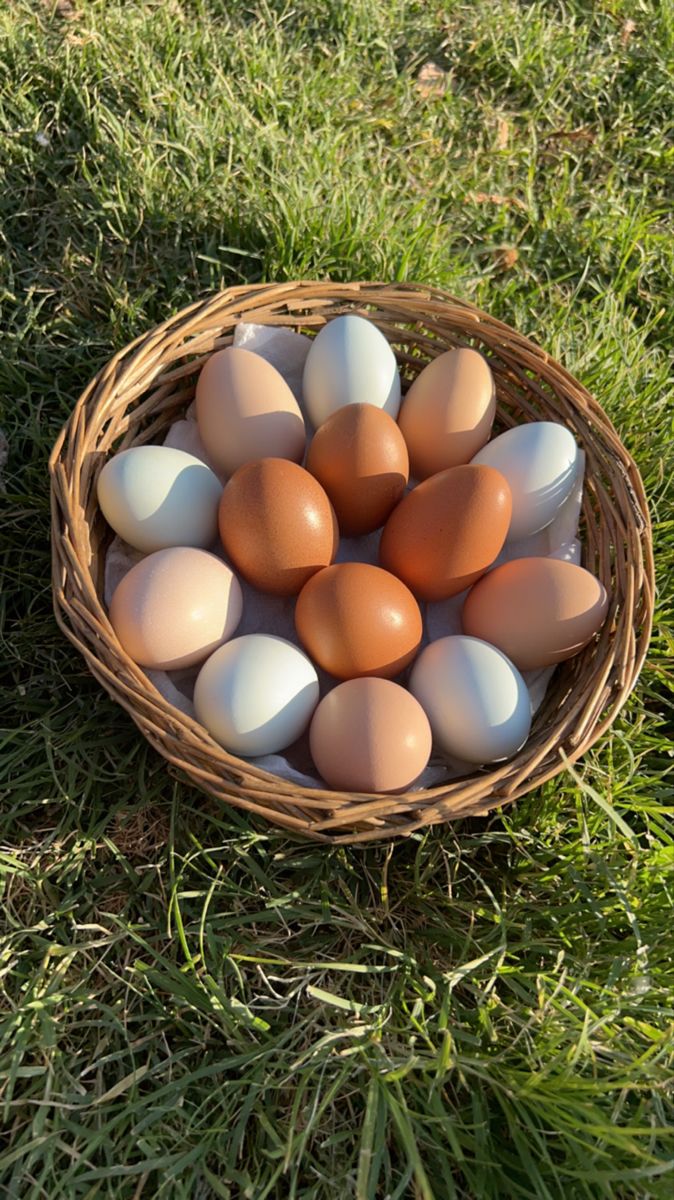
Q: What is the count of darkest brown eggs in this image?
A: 4